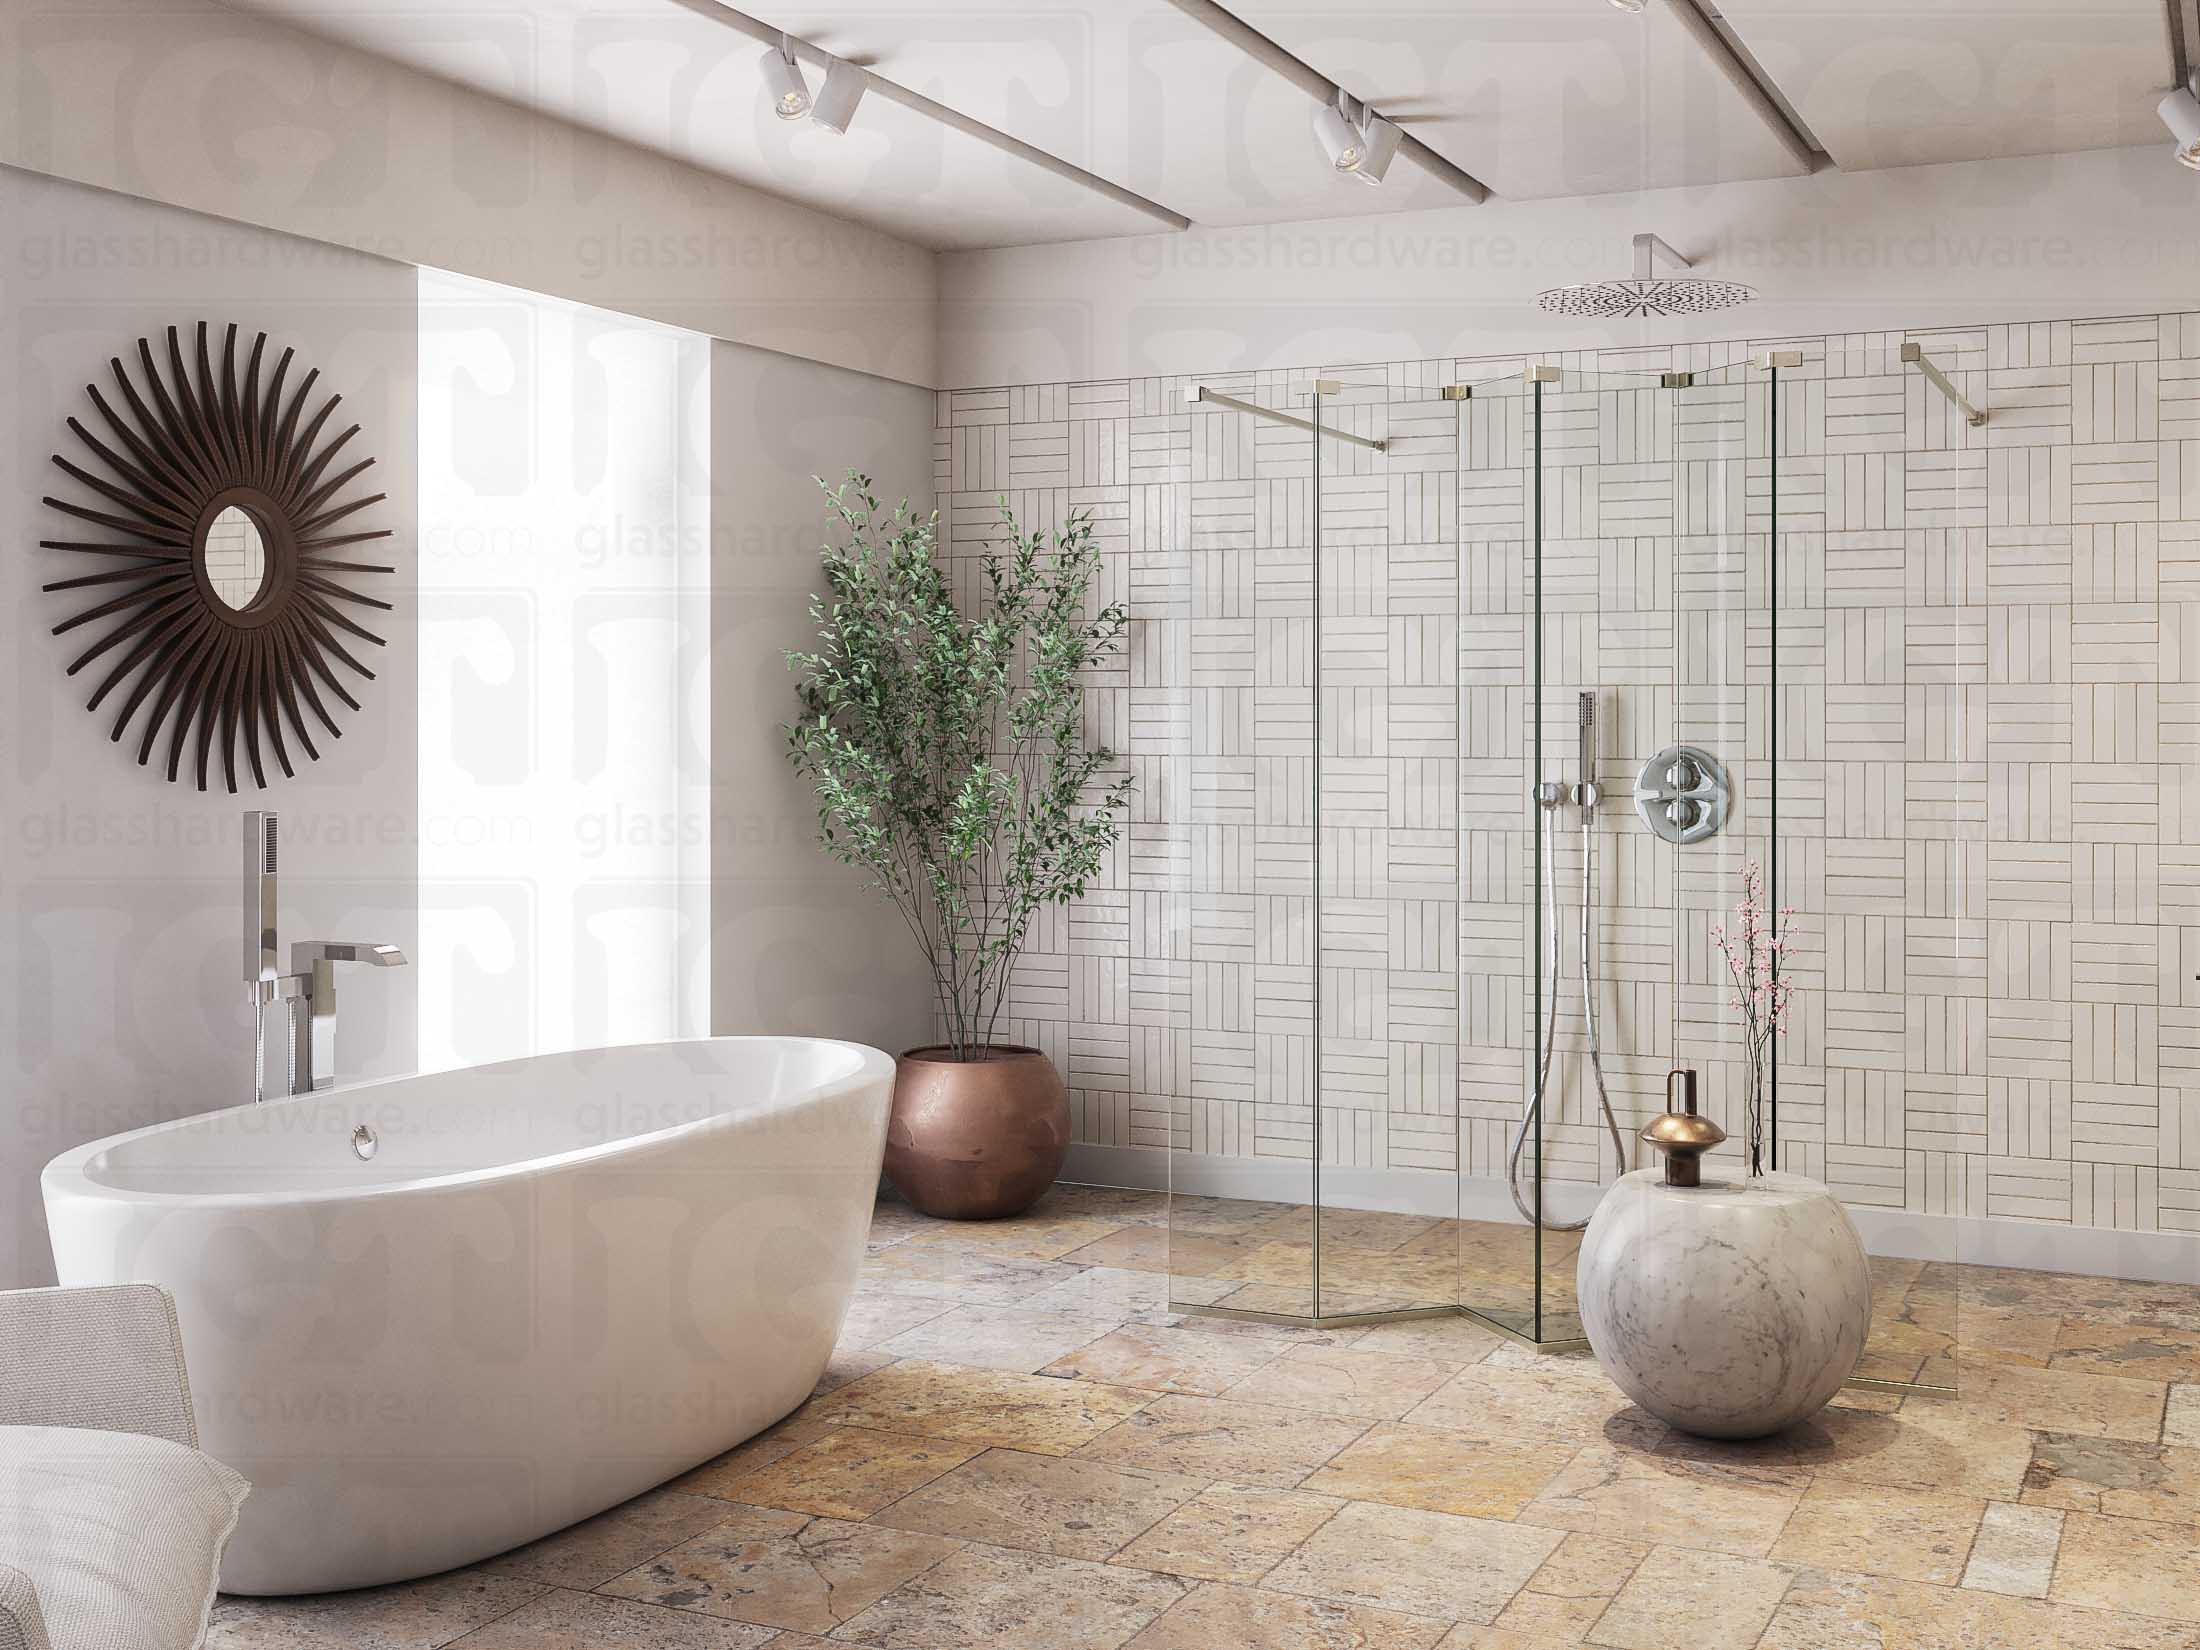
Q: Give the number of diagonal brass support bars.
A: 2